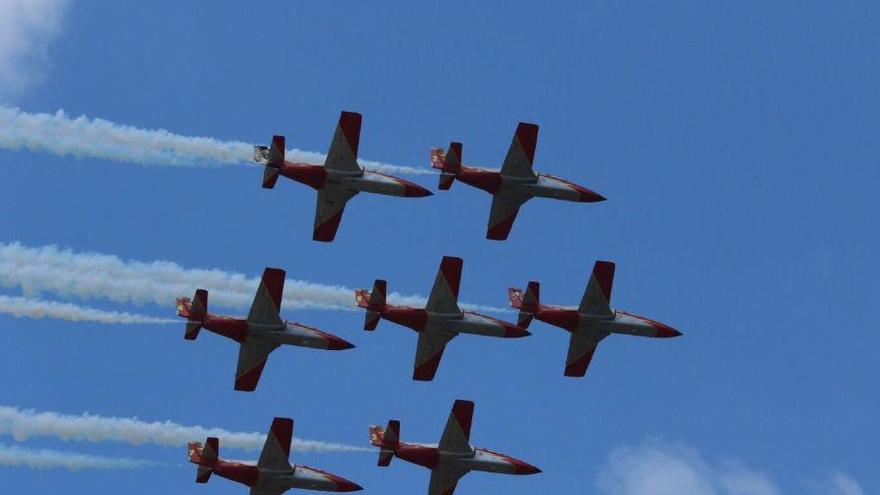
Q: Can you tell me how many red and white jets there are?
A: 7